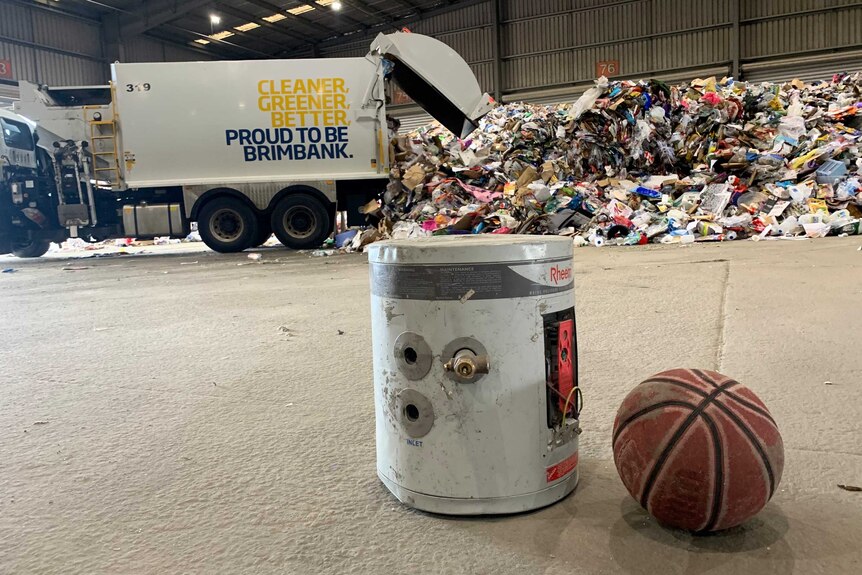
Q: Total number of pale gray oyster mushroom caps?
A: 0